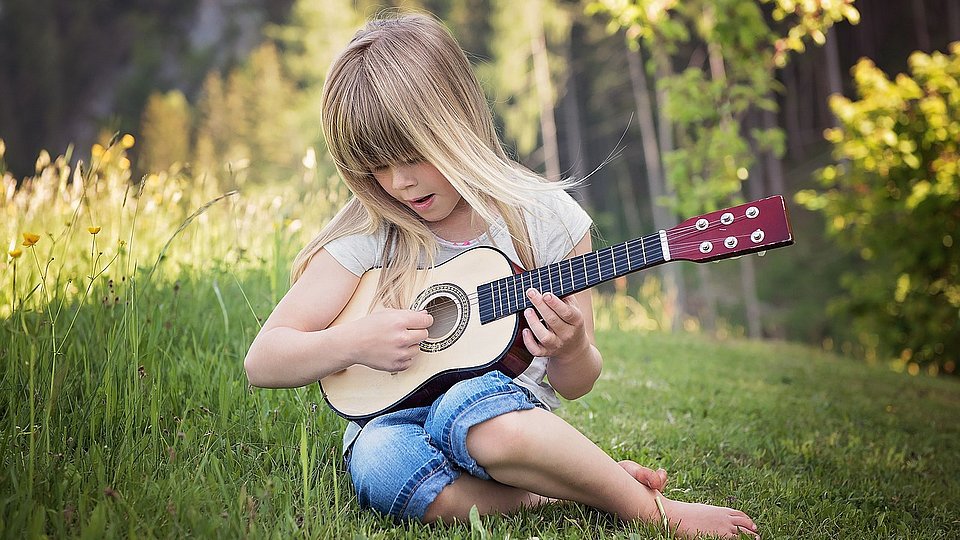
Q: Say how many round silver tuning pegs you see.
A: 6